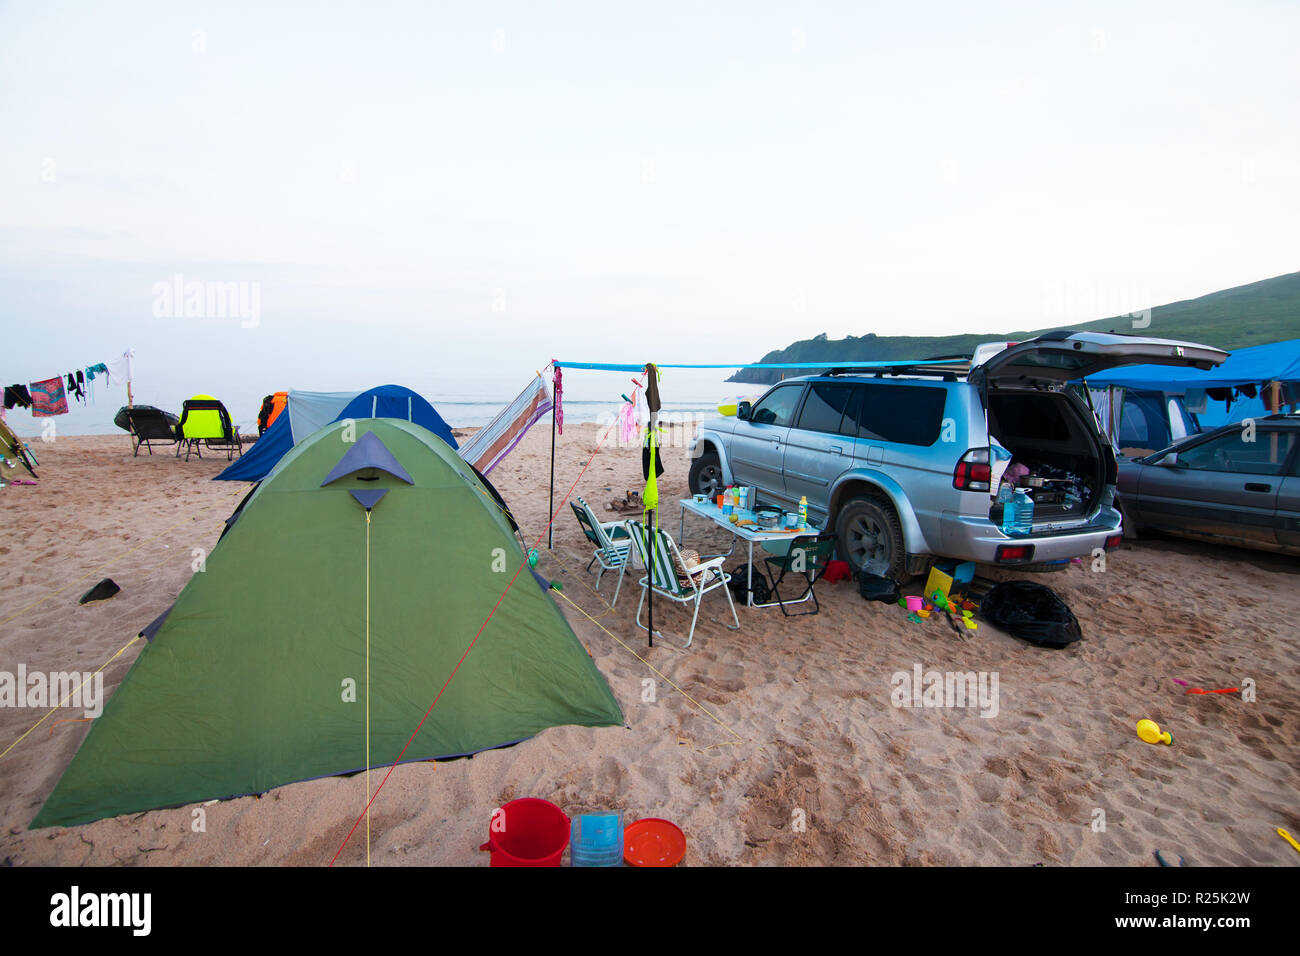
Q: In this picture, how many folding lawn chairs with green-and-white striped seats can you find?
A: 2